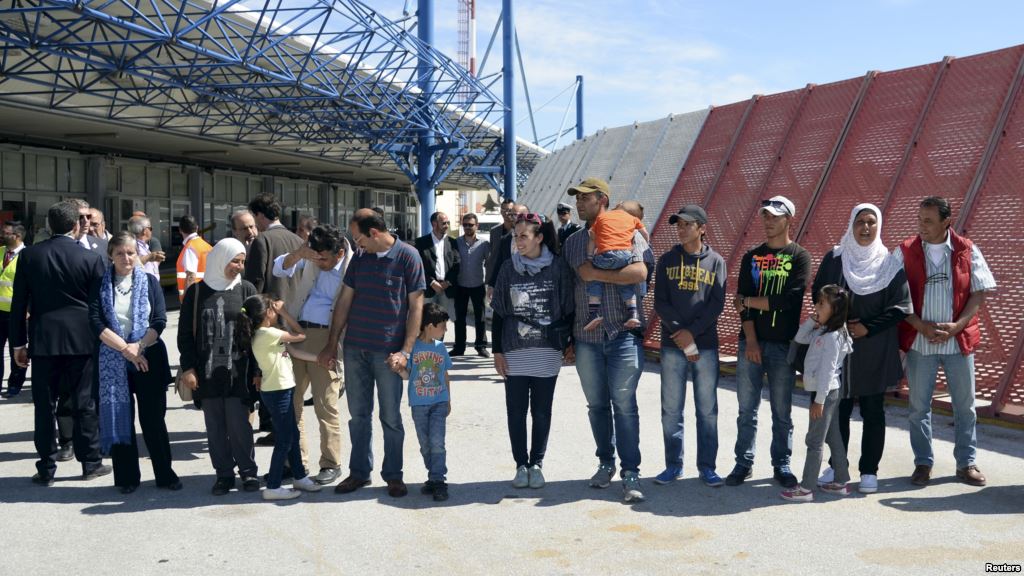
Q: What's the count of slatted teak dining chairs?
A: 0